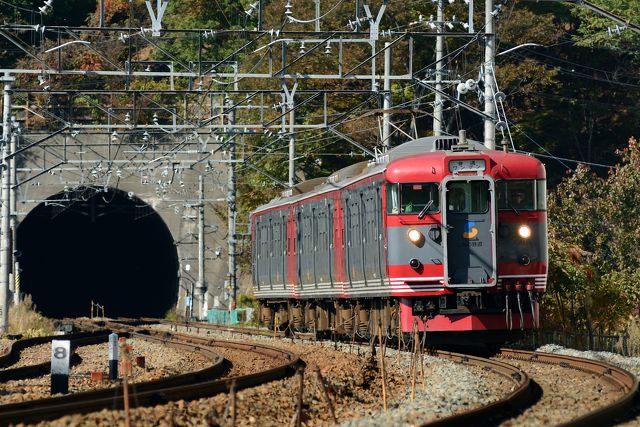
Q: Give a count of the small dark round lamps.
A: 2